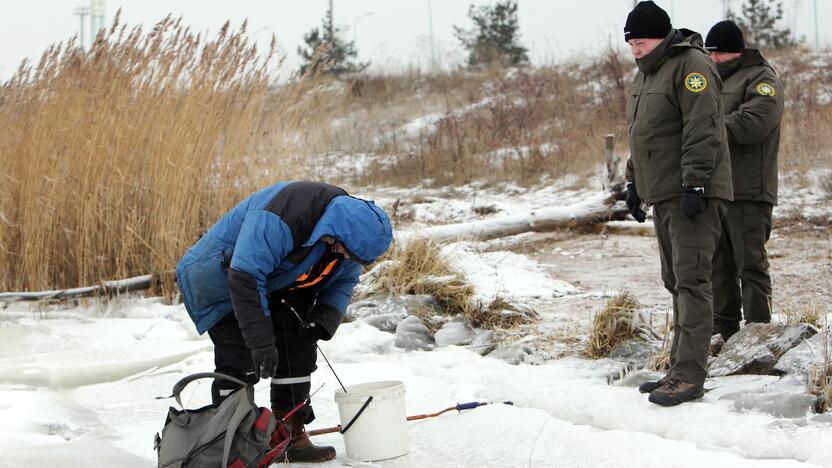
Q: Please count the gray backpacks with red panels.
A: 1